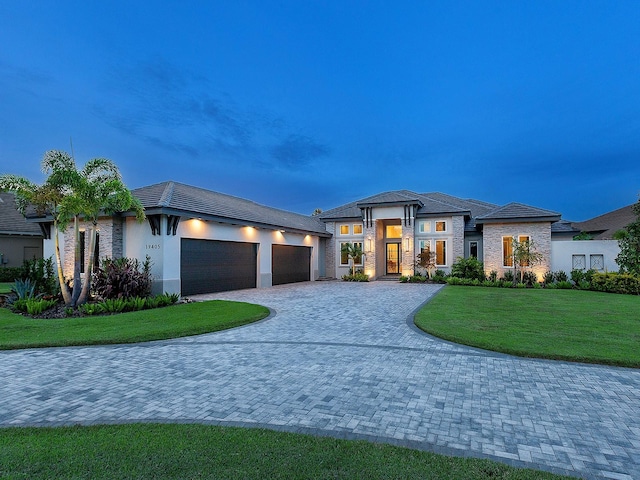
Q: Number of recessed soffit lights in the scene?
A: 4